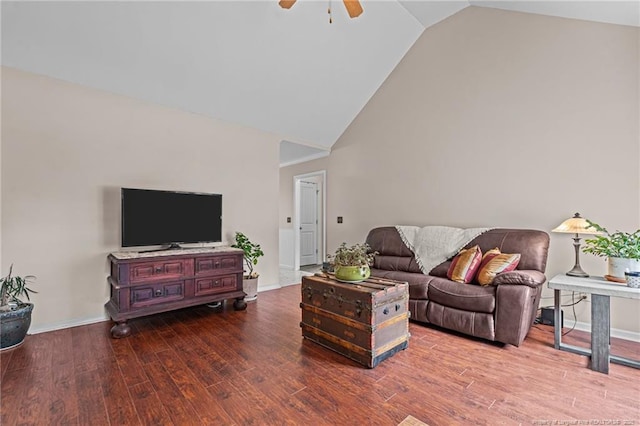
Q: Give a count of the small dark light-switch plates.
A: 2